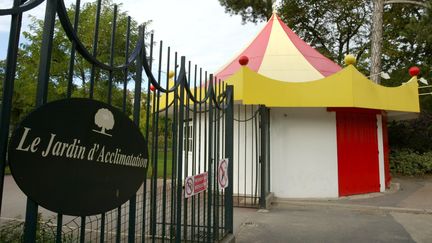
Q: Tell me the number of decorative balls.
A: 5